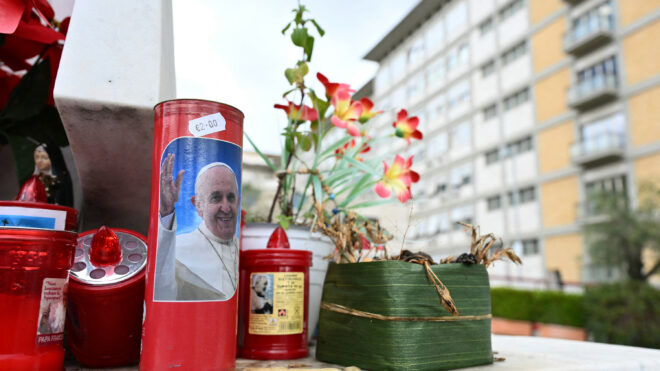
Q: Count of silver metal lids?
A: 1